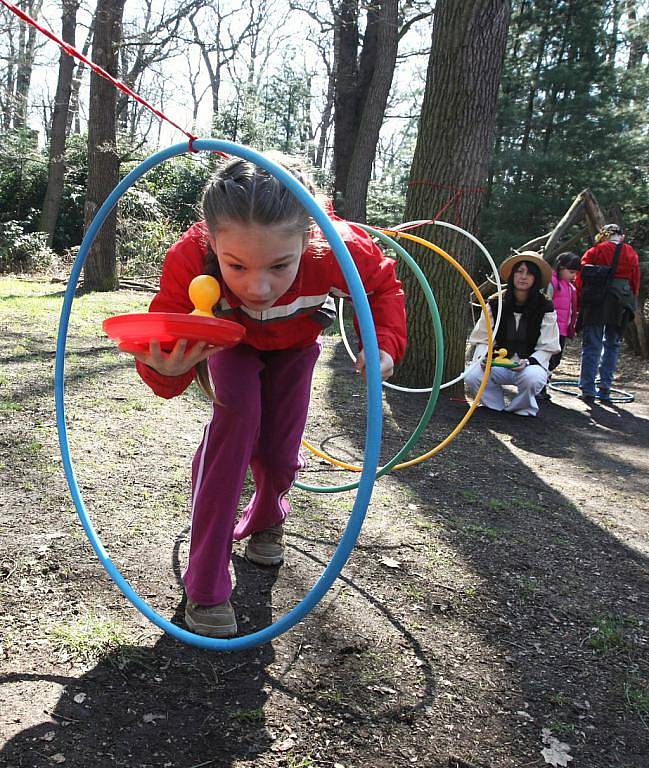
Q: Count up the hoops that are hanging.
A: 4